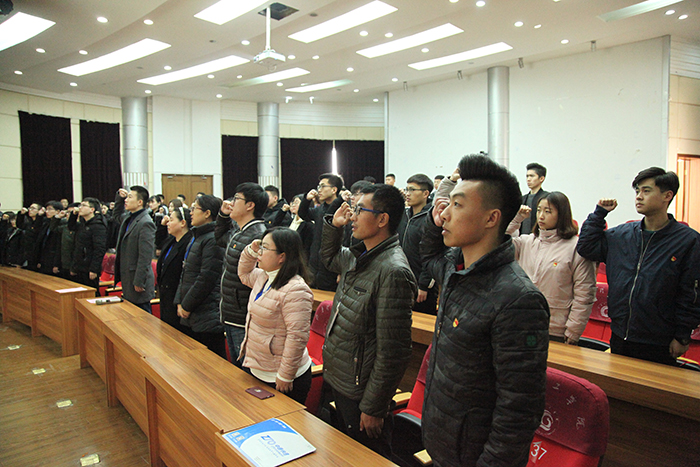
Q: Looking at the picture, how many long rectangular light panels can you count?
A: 10